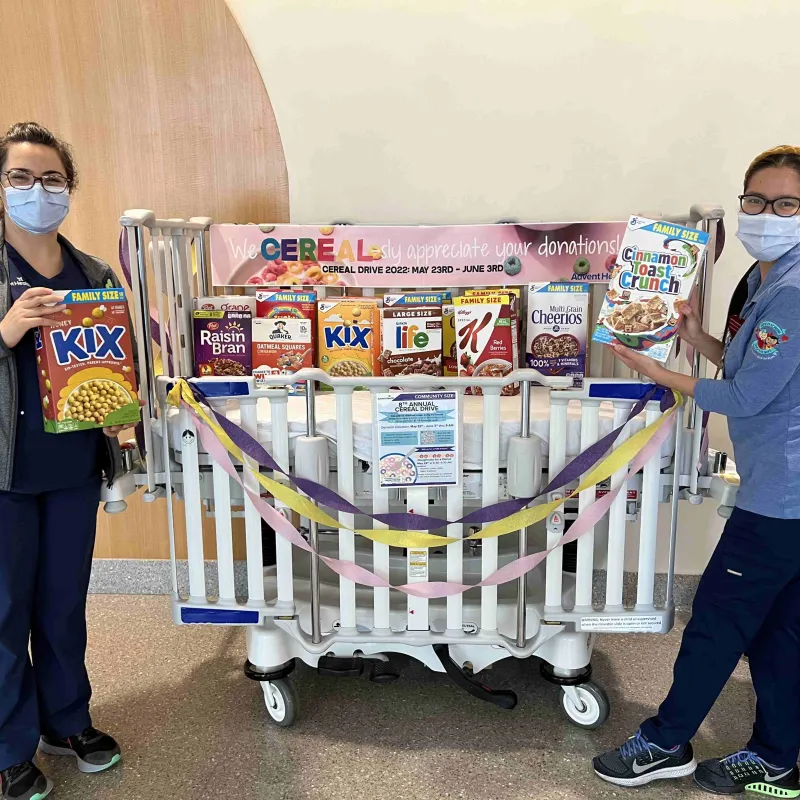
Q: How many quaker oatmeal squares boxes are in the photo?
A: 1